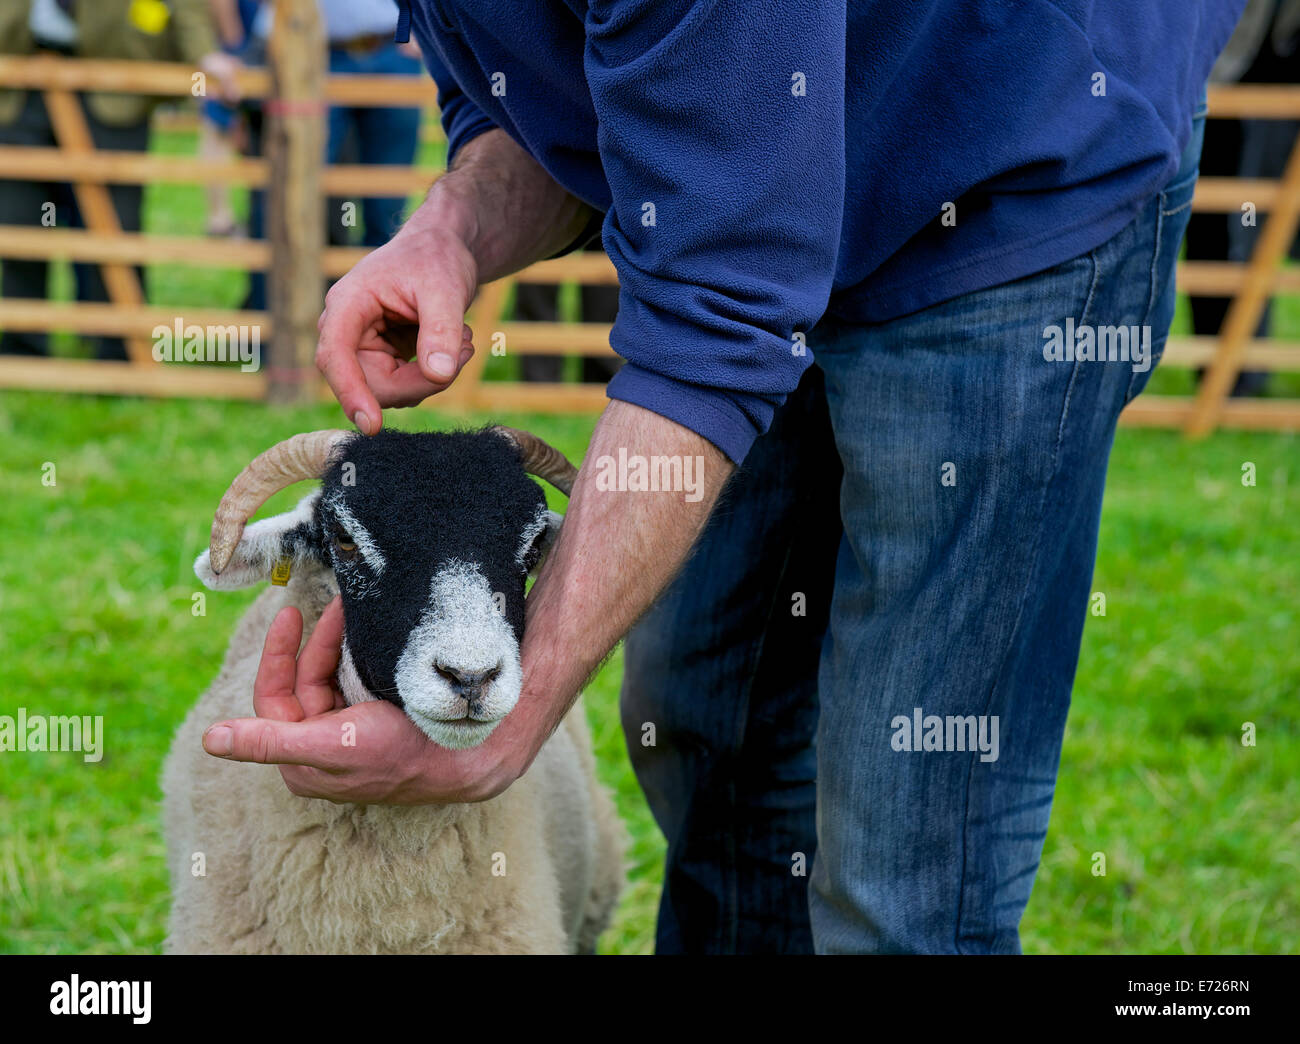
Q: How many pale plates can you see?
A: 0